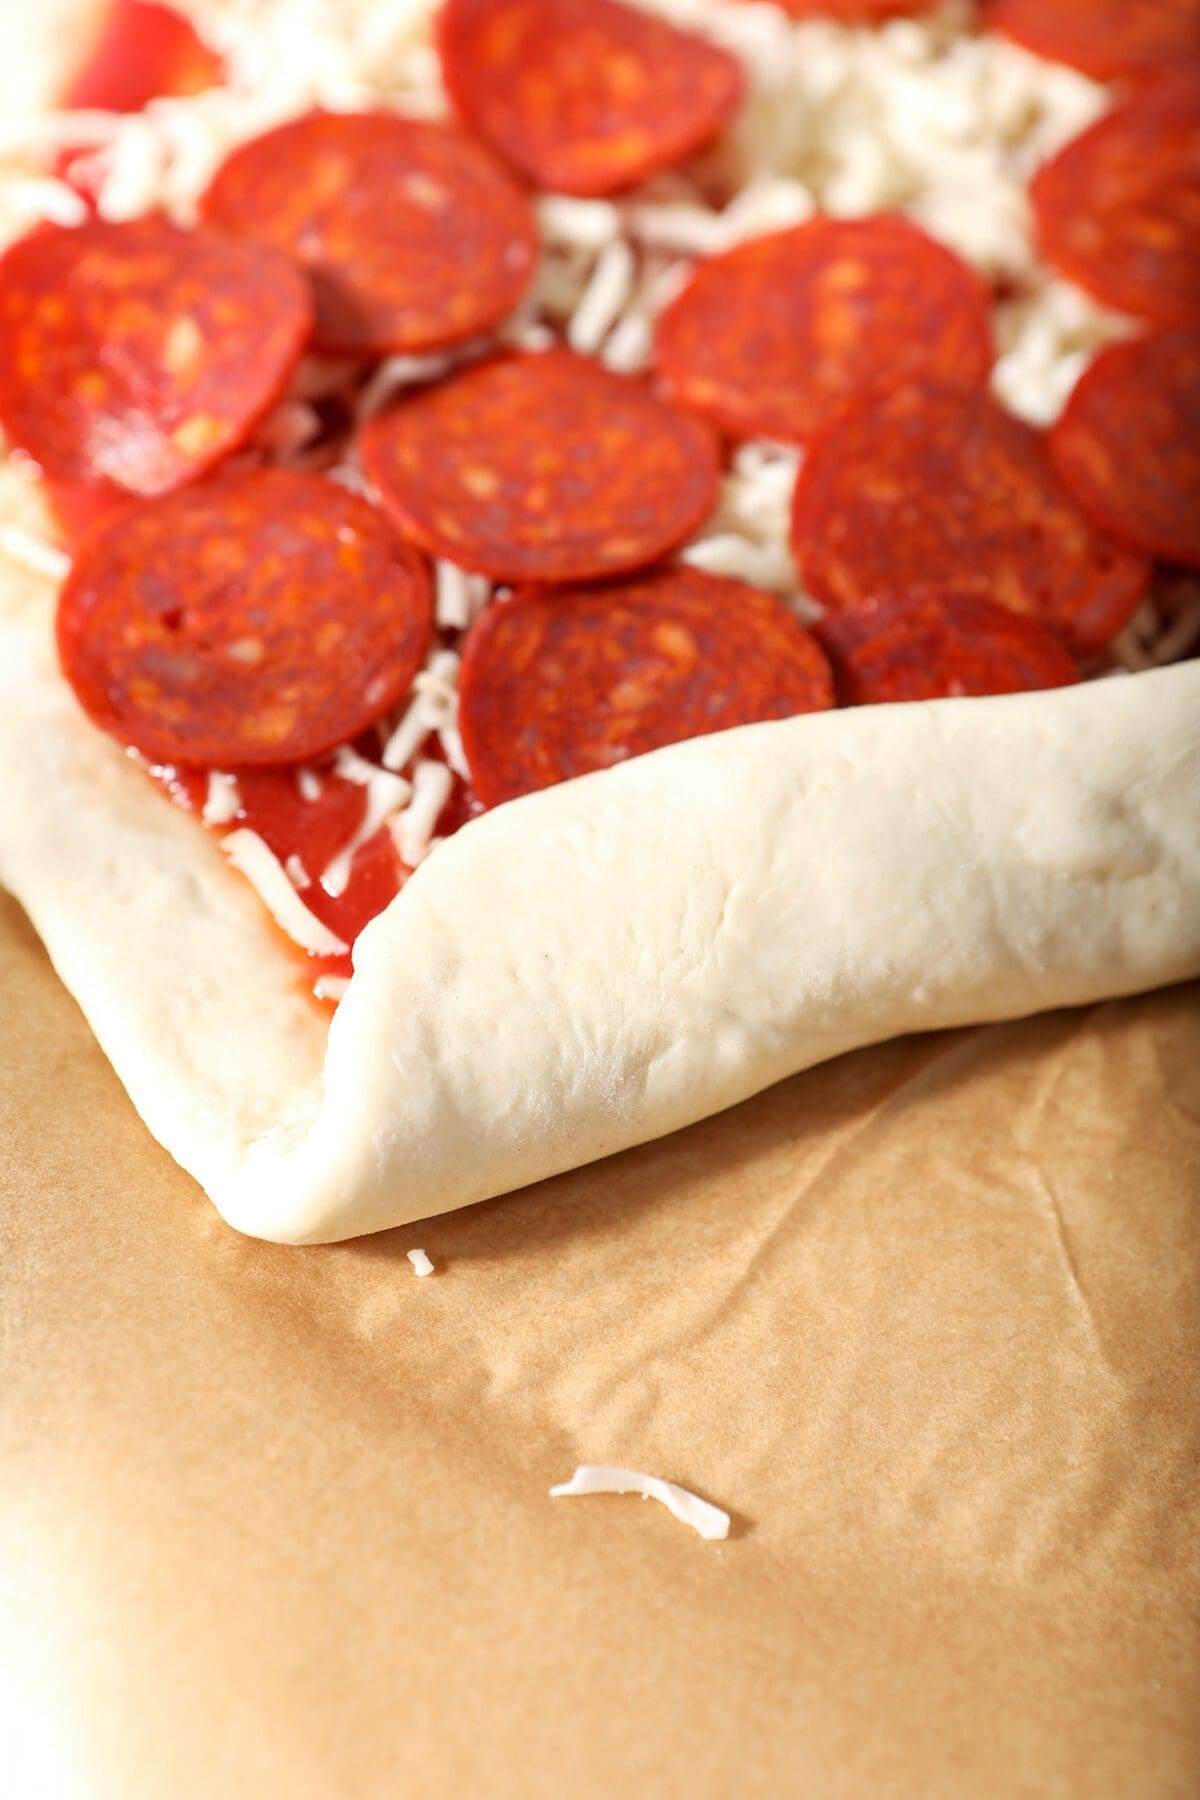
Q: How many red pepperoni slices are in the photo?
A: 13